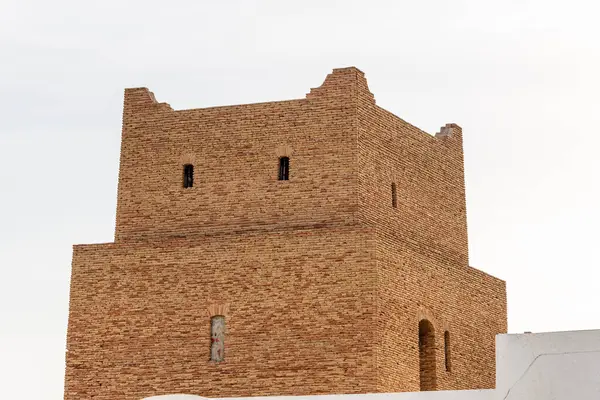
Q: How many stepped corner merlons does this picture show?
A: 3